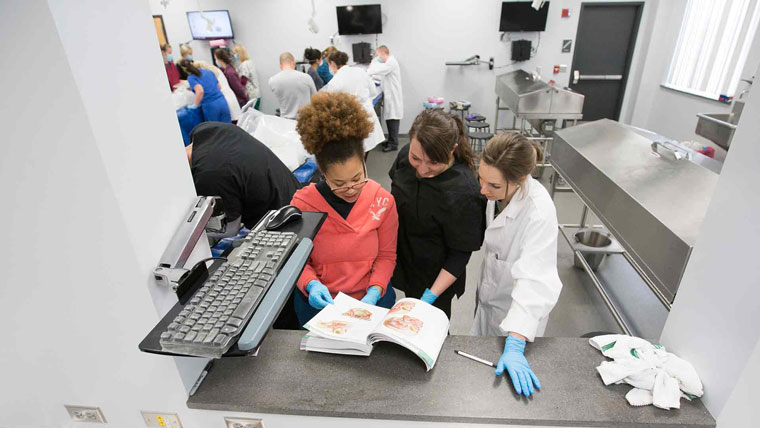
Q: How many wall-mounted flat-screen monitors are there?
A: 3